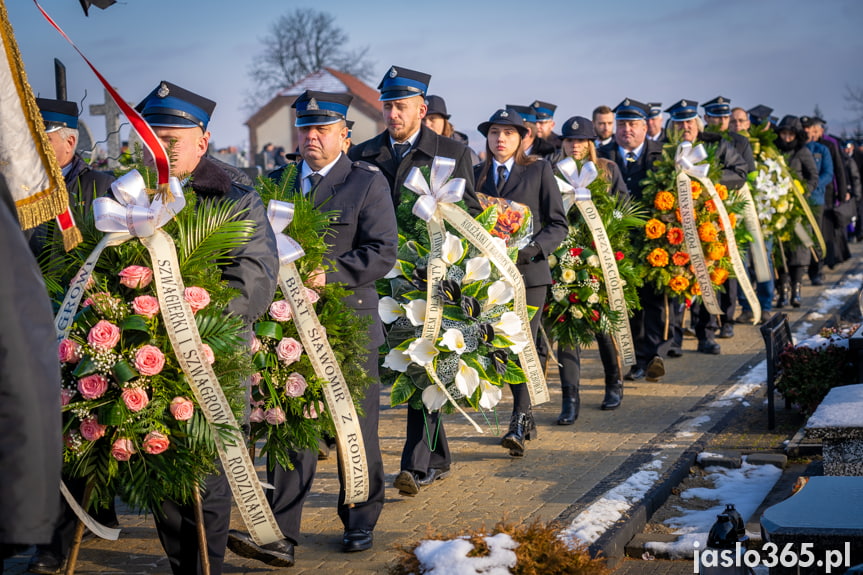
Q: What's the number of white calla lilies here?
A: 15